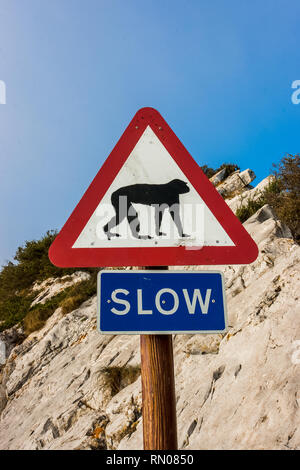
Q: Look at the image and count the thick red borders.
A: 1